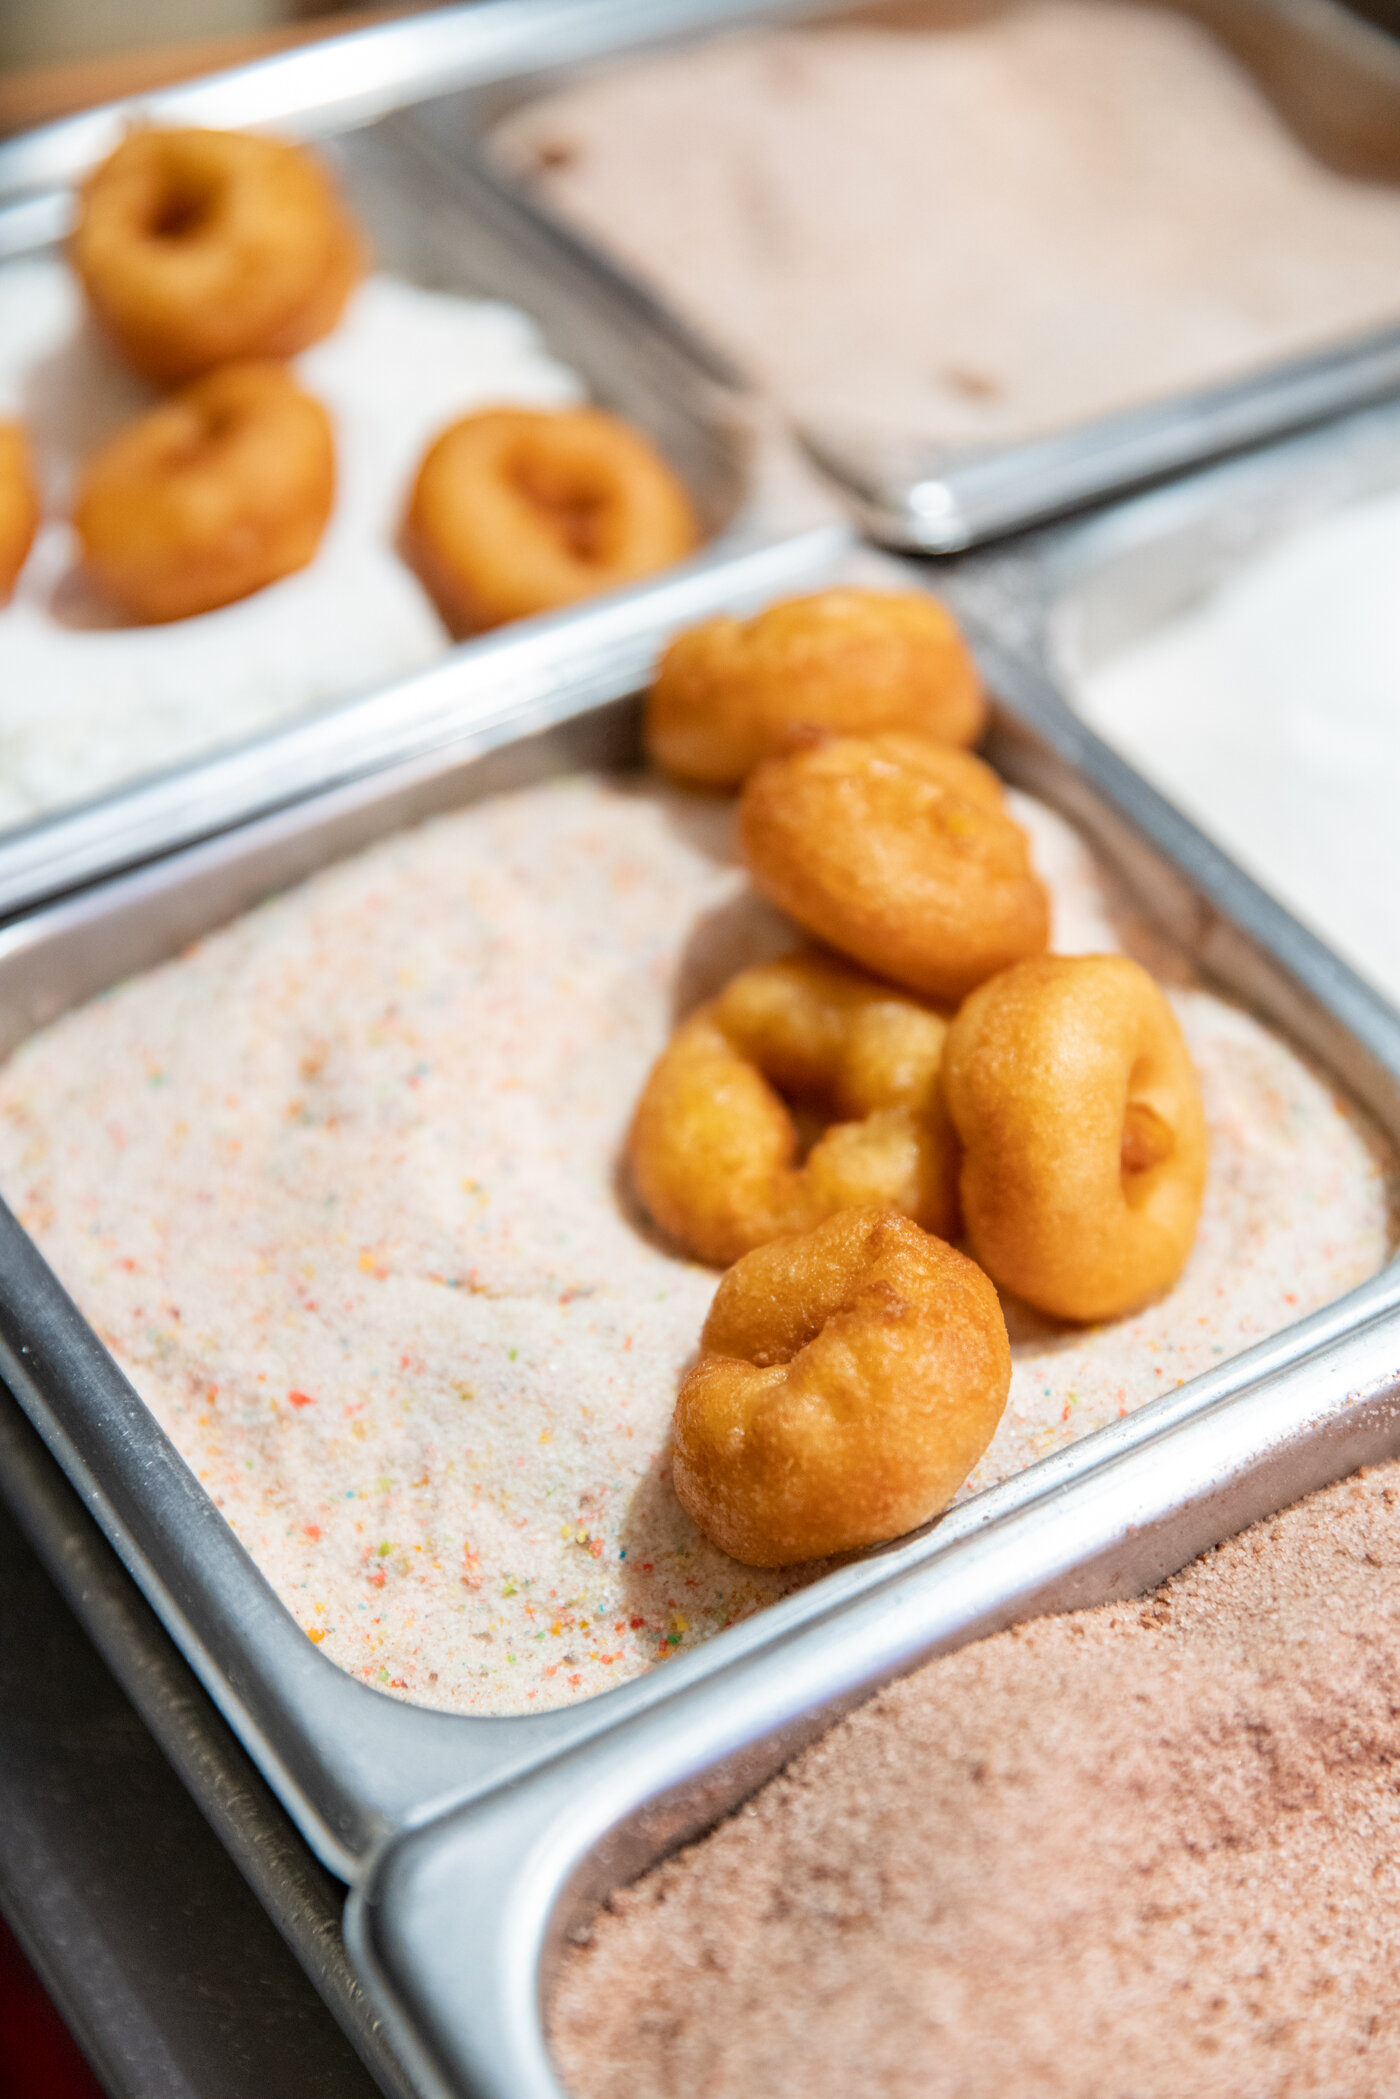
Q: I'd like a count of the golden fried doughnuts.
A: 9